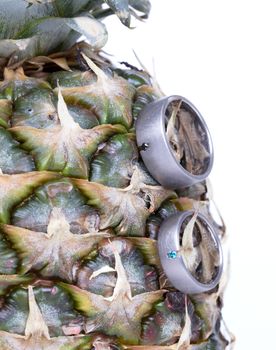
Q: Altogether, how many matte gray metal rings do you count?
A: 2